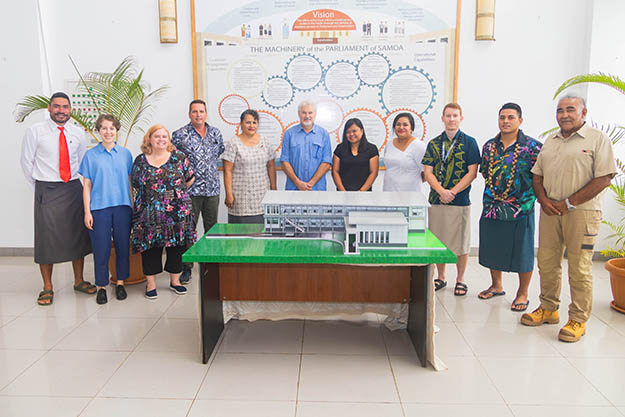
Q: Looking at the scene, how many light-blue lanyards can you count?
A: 1